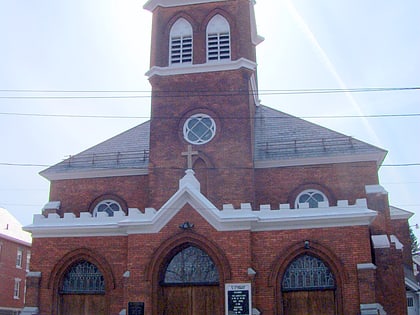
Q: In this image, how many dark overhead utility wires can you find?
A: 4